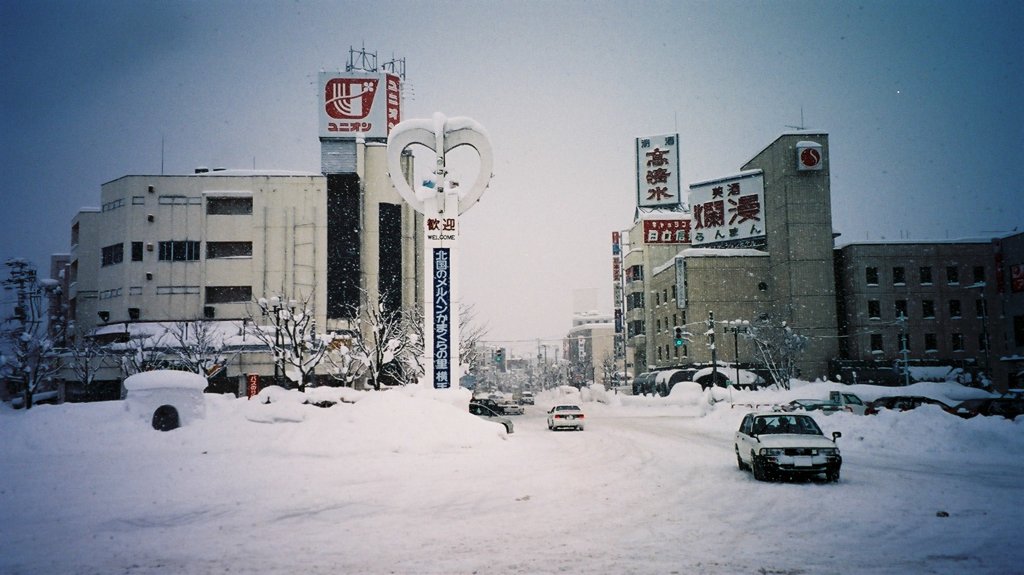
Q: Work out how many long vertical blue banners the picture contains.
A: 1